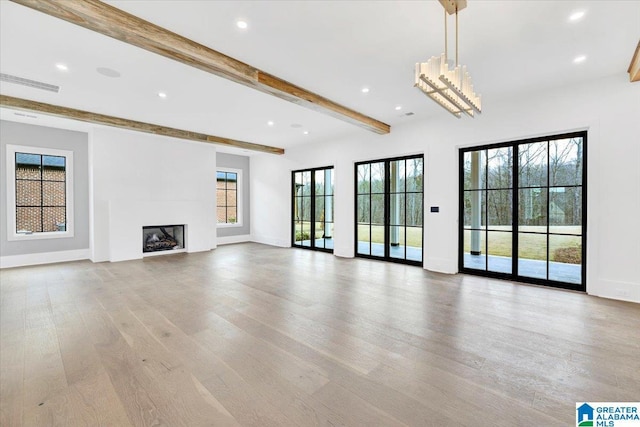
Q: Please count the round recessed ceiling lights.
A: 9